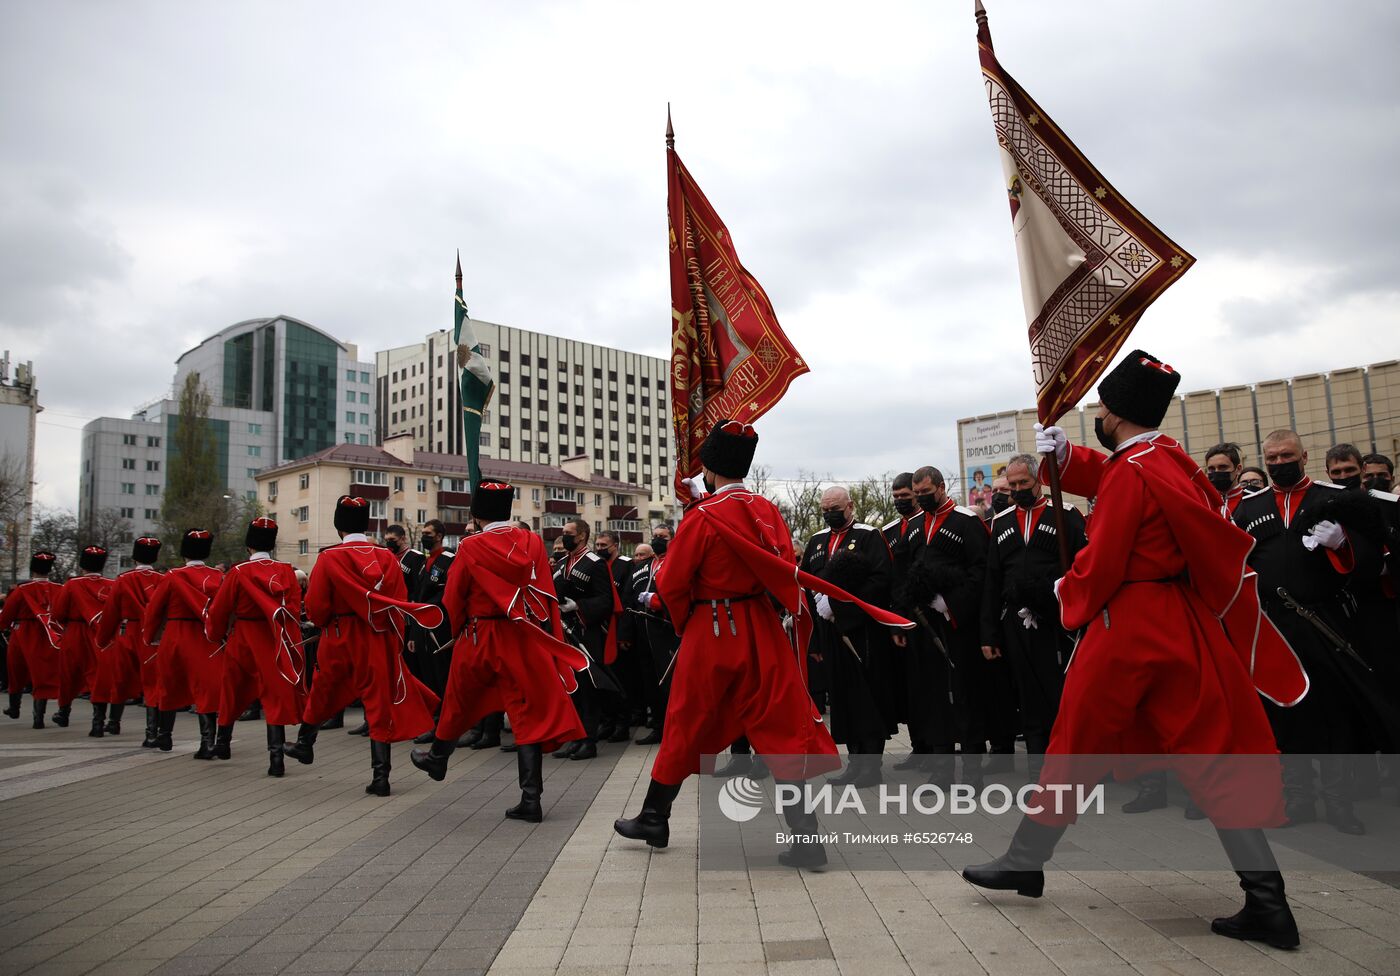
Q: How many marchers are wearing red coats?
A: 9